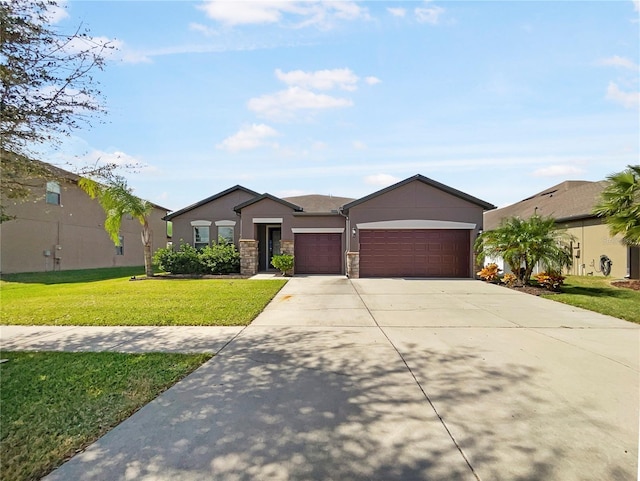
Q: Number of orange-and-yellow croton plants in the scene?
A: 3